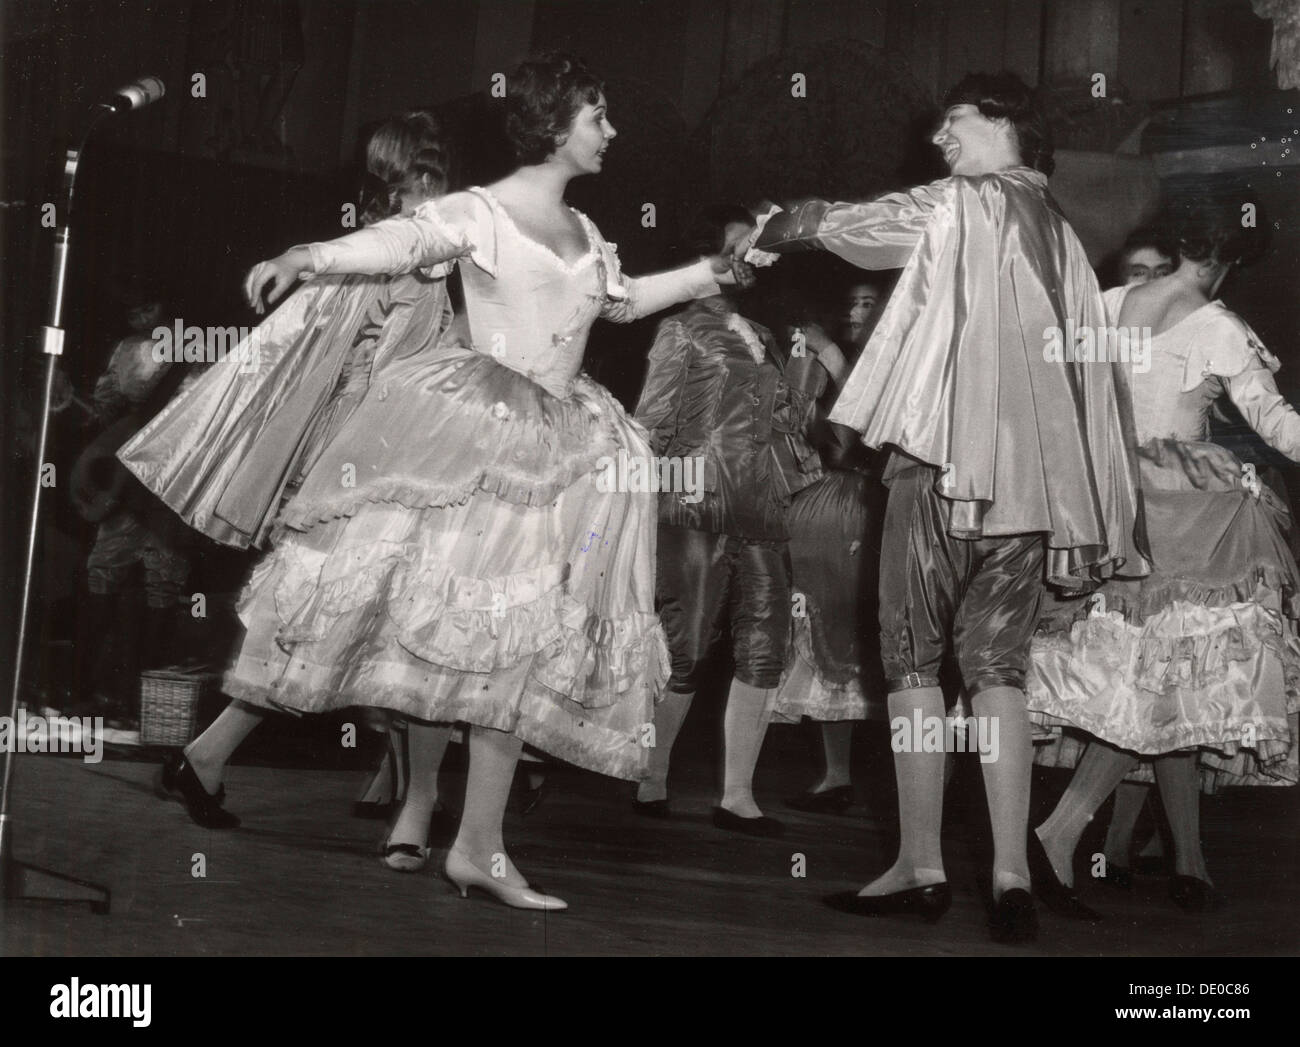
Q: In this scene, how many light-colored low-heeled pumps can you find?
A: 2